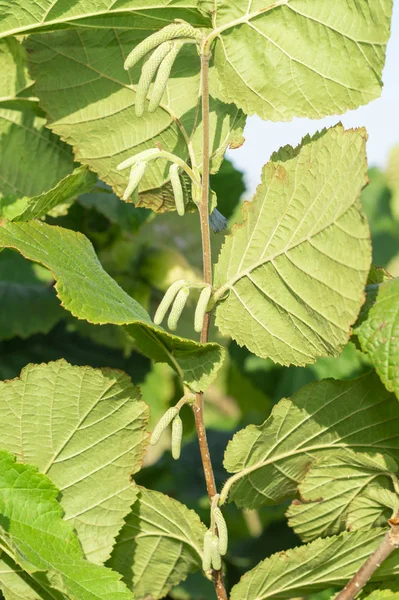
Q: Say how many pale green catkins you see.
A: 14